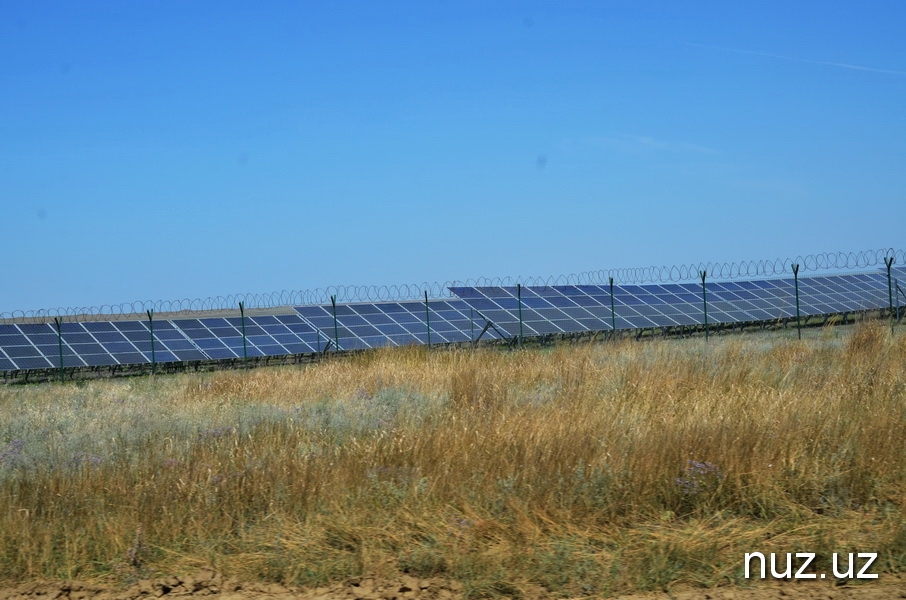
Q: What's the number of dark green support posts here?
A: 10